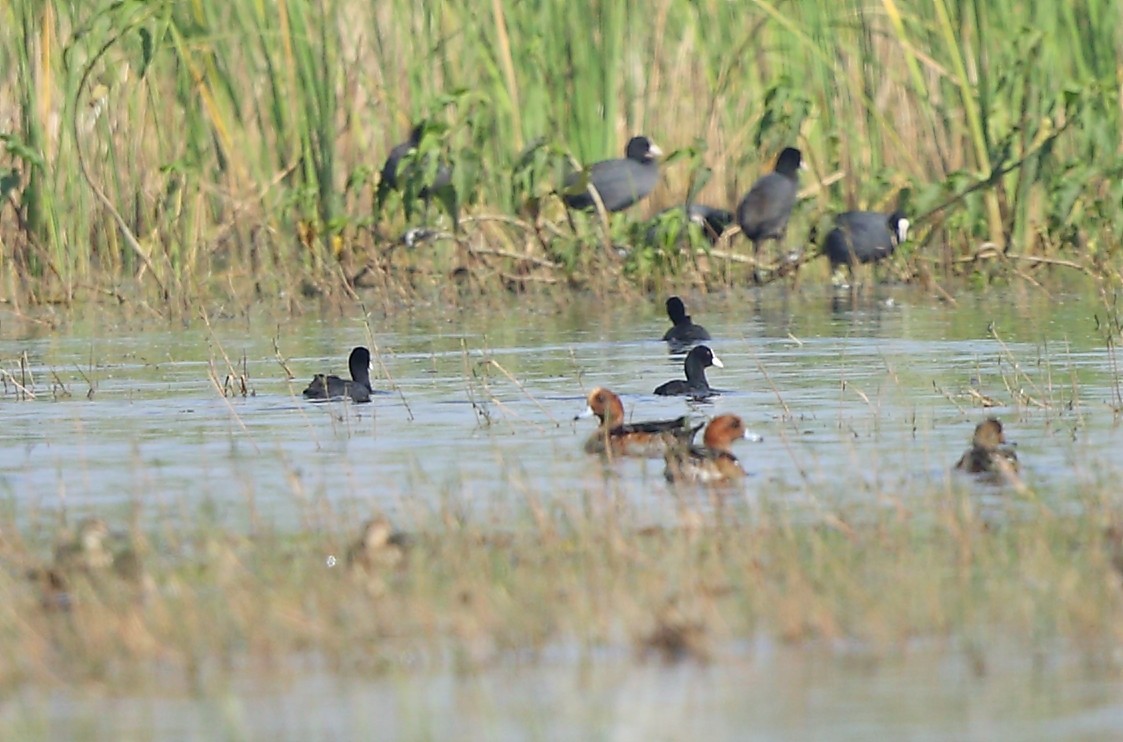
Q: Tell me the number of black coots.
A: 8